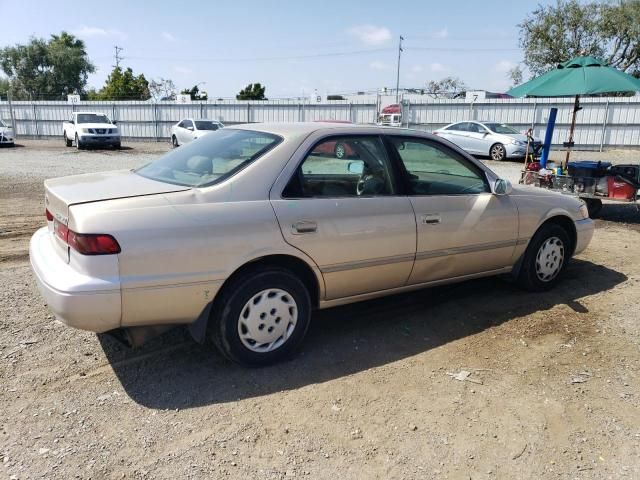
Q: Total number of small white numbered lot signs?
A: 4